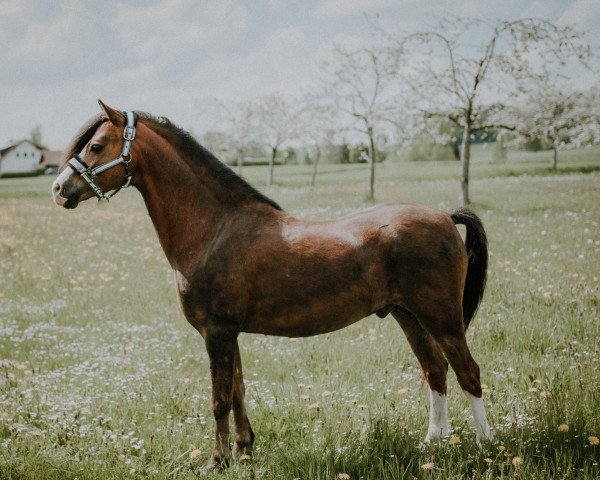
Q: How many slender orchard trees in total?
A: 6